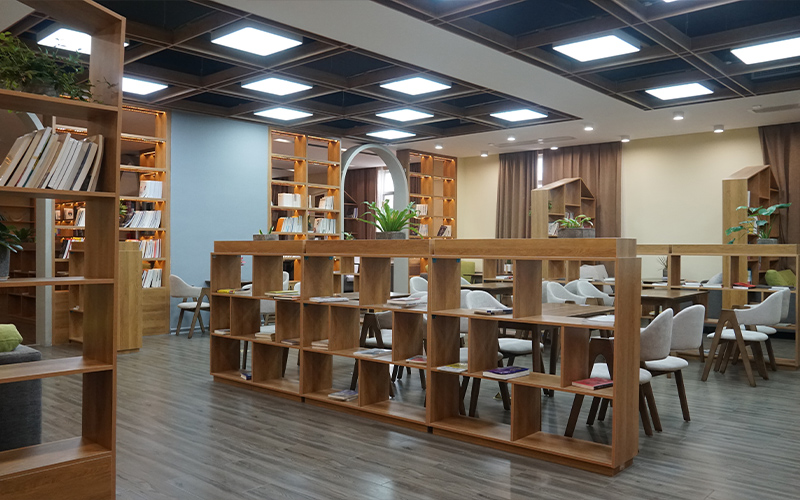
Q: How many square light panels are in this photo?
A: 12